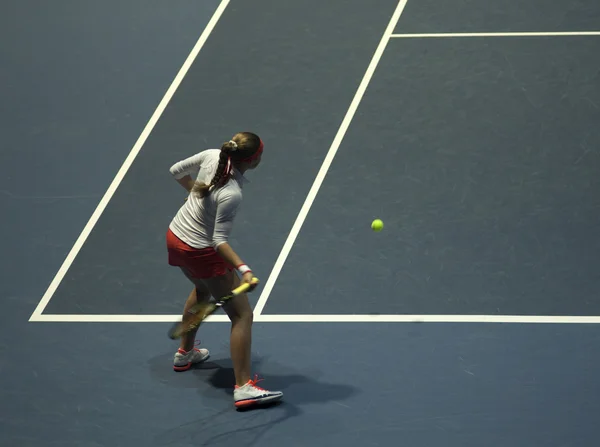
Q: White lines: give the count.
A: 4